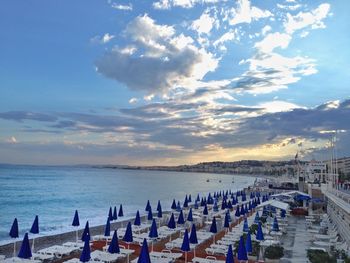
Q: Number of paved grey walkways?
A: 1